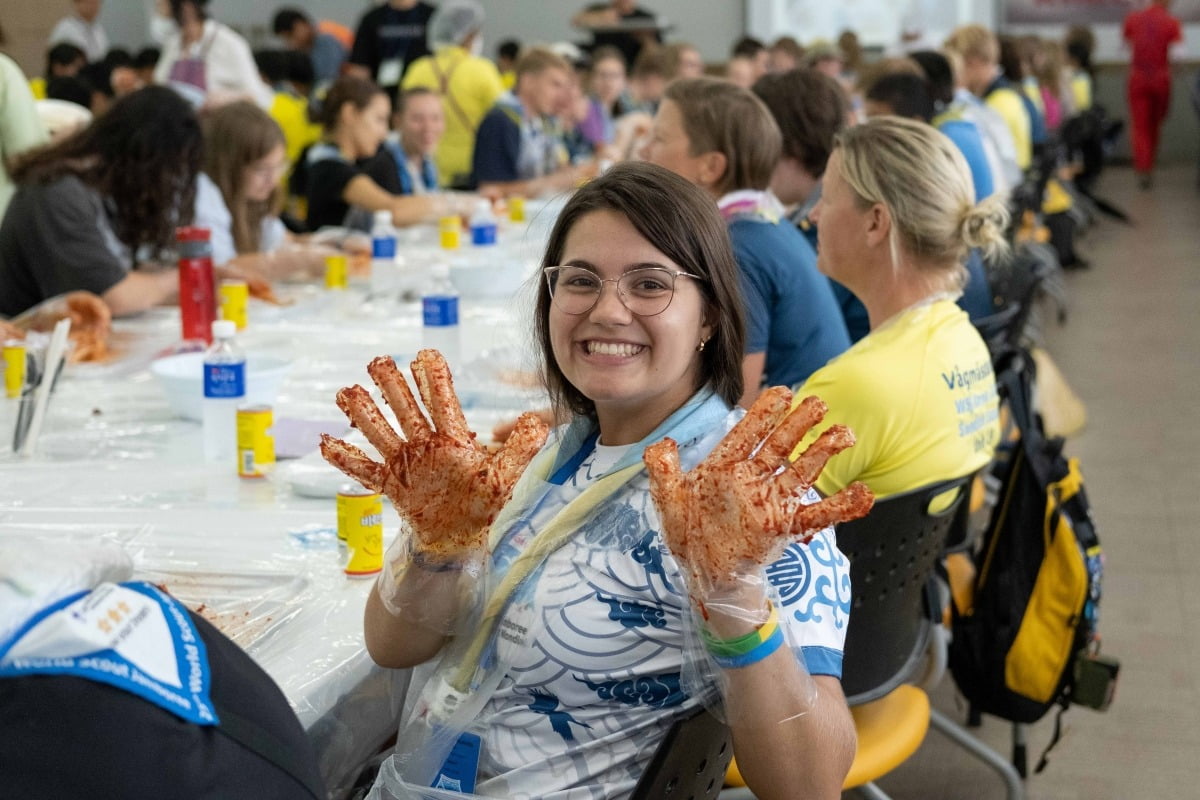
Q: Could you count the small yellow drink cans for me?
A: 7